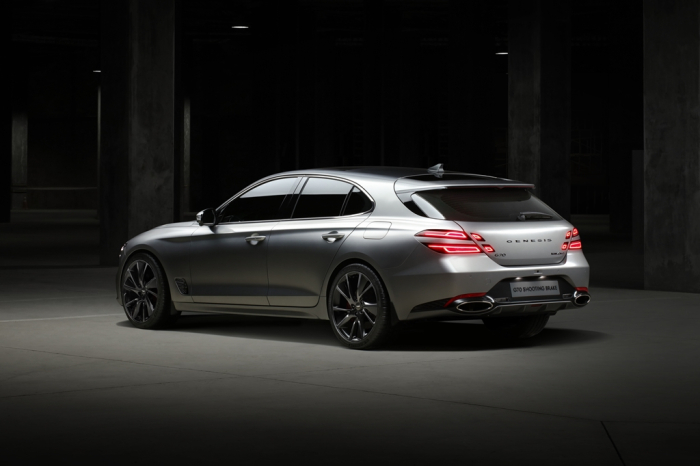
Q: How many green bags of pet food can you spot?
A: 0